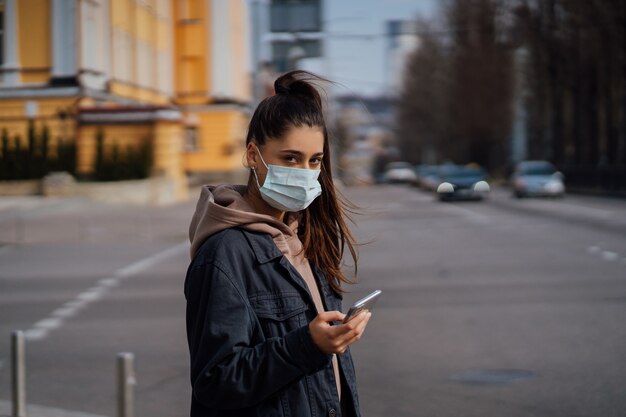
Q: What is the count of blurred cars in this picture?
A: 4